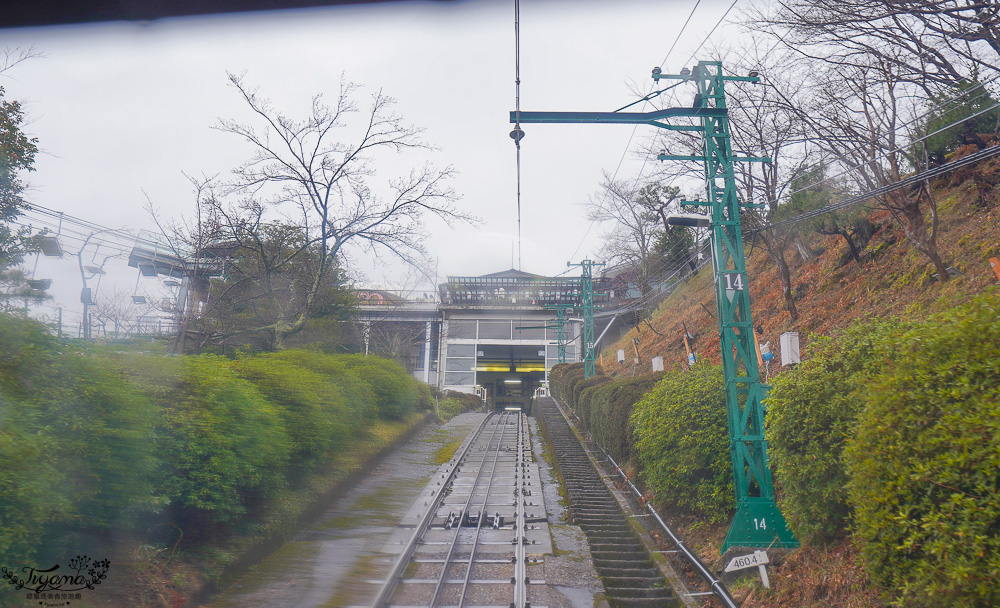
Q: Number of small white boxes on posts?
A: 3